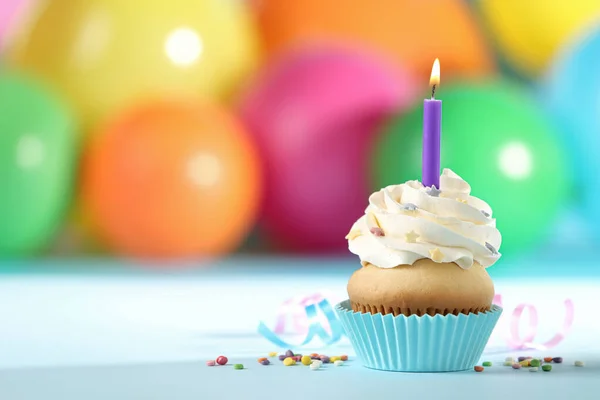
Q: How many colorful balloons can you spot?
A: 9